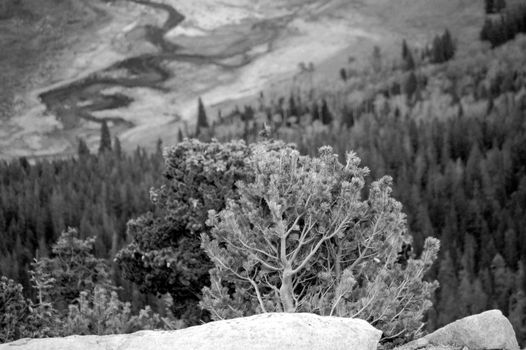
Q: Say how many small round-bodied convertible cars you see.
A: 0